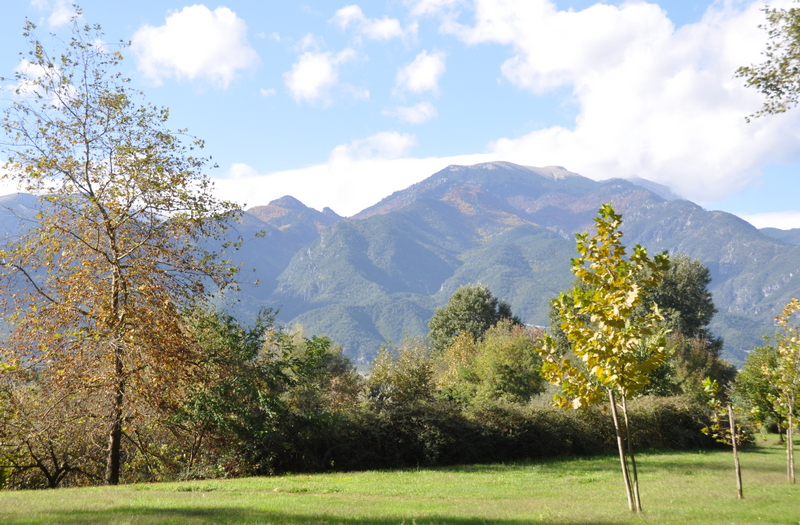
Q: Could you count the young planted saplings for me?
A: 3